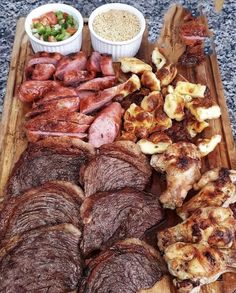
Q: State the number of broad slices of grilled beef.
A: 6